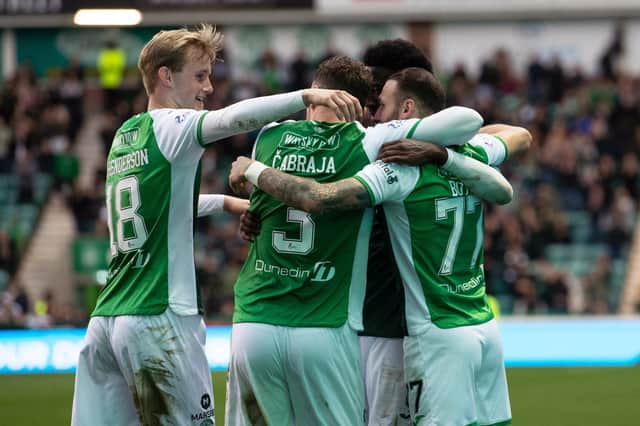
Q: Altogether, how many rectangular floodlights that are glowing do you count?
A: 1